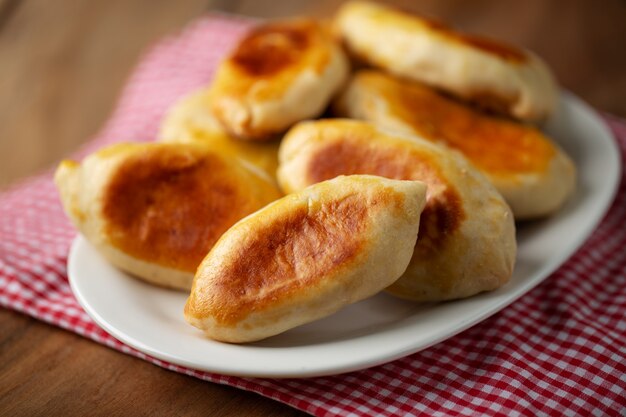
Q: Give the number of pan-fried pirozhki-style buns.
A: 7